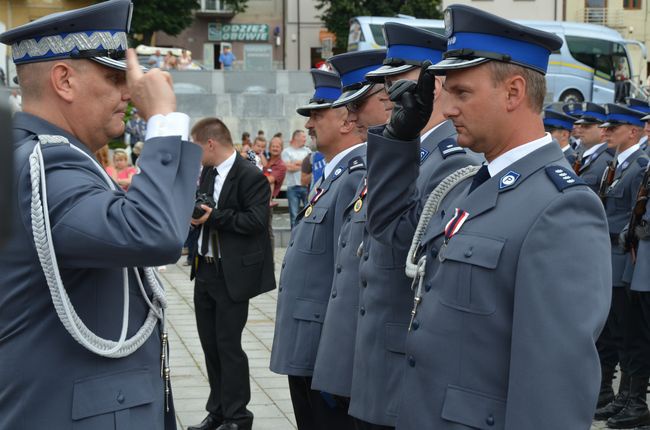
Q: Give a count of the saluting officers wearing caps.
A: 2